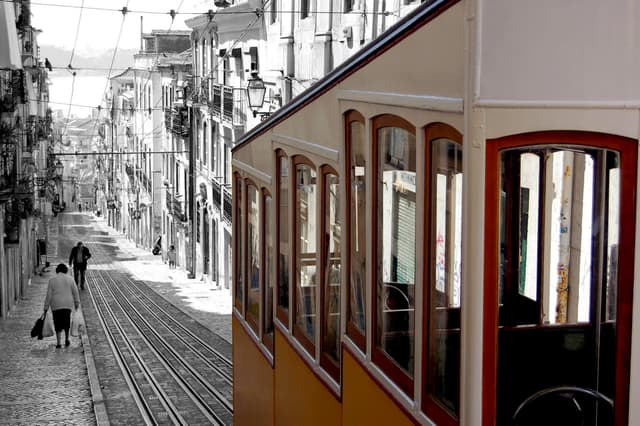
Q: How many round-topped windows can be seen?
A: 10